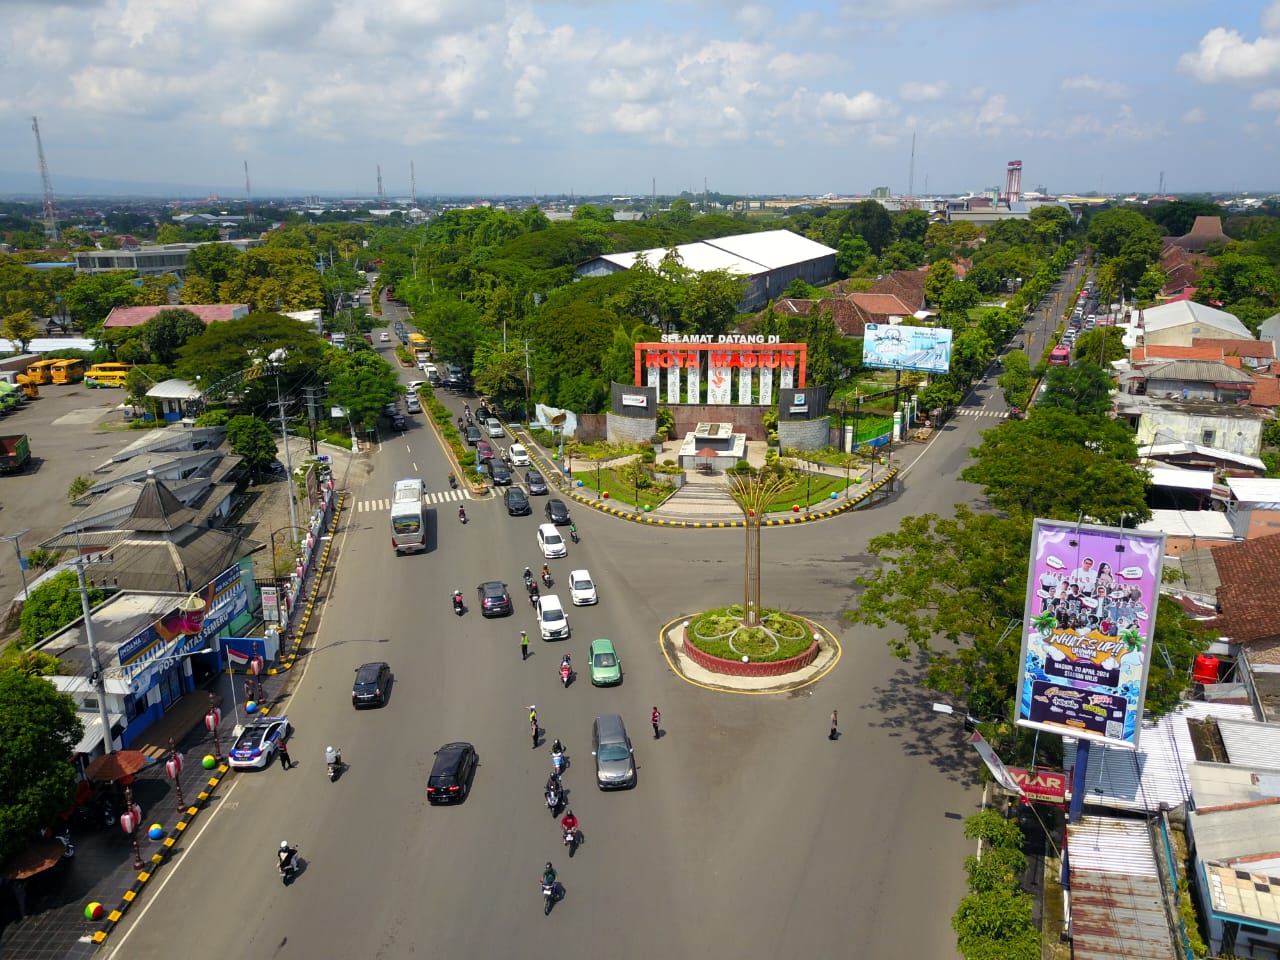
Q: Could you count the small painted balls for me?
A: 14